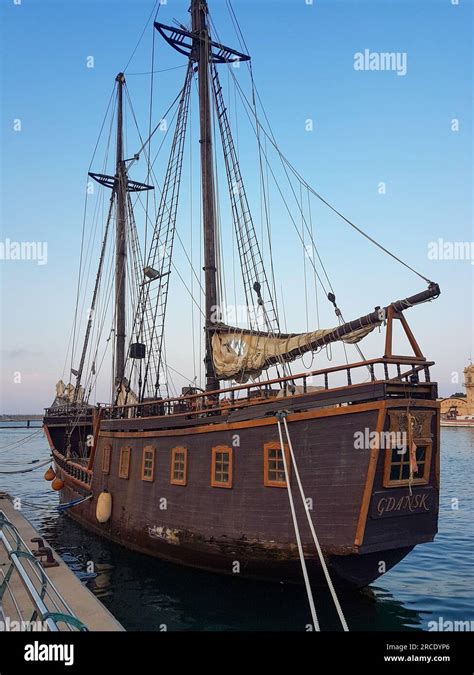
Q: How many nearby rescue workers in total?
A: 0